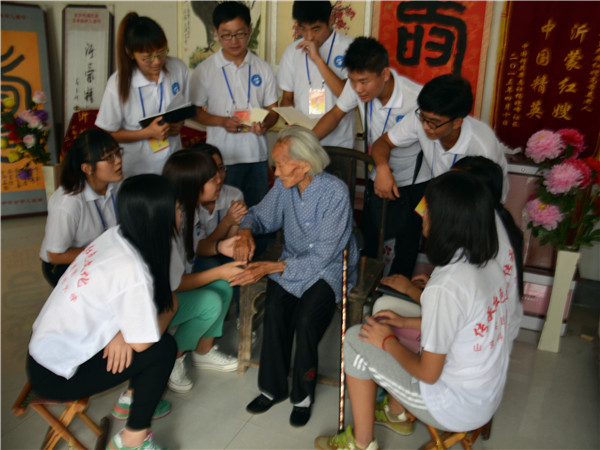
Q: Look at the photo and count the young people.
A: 11